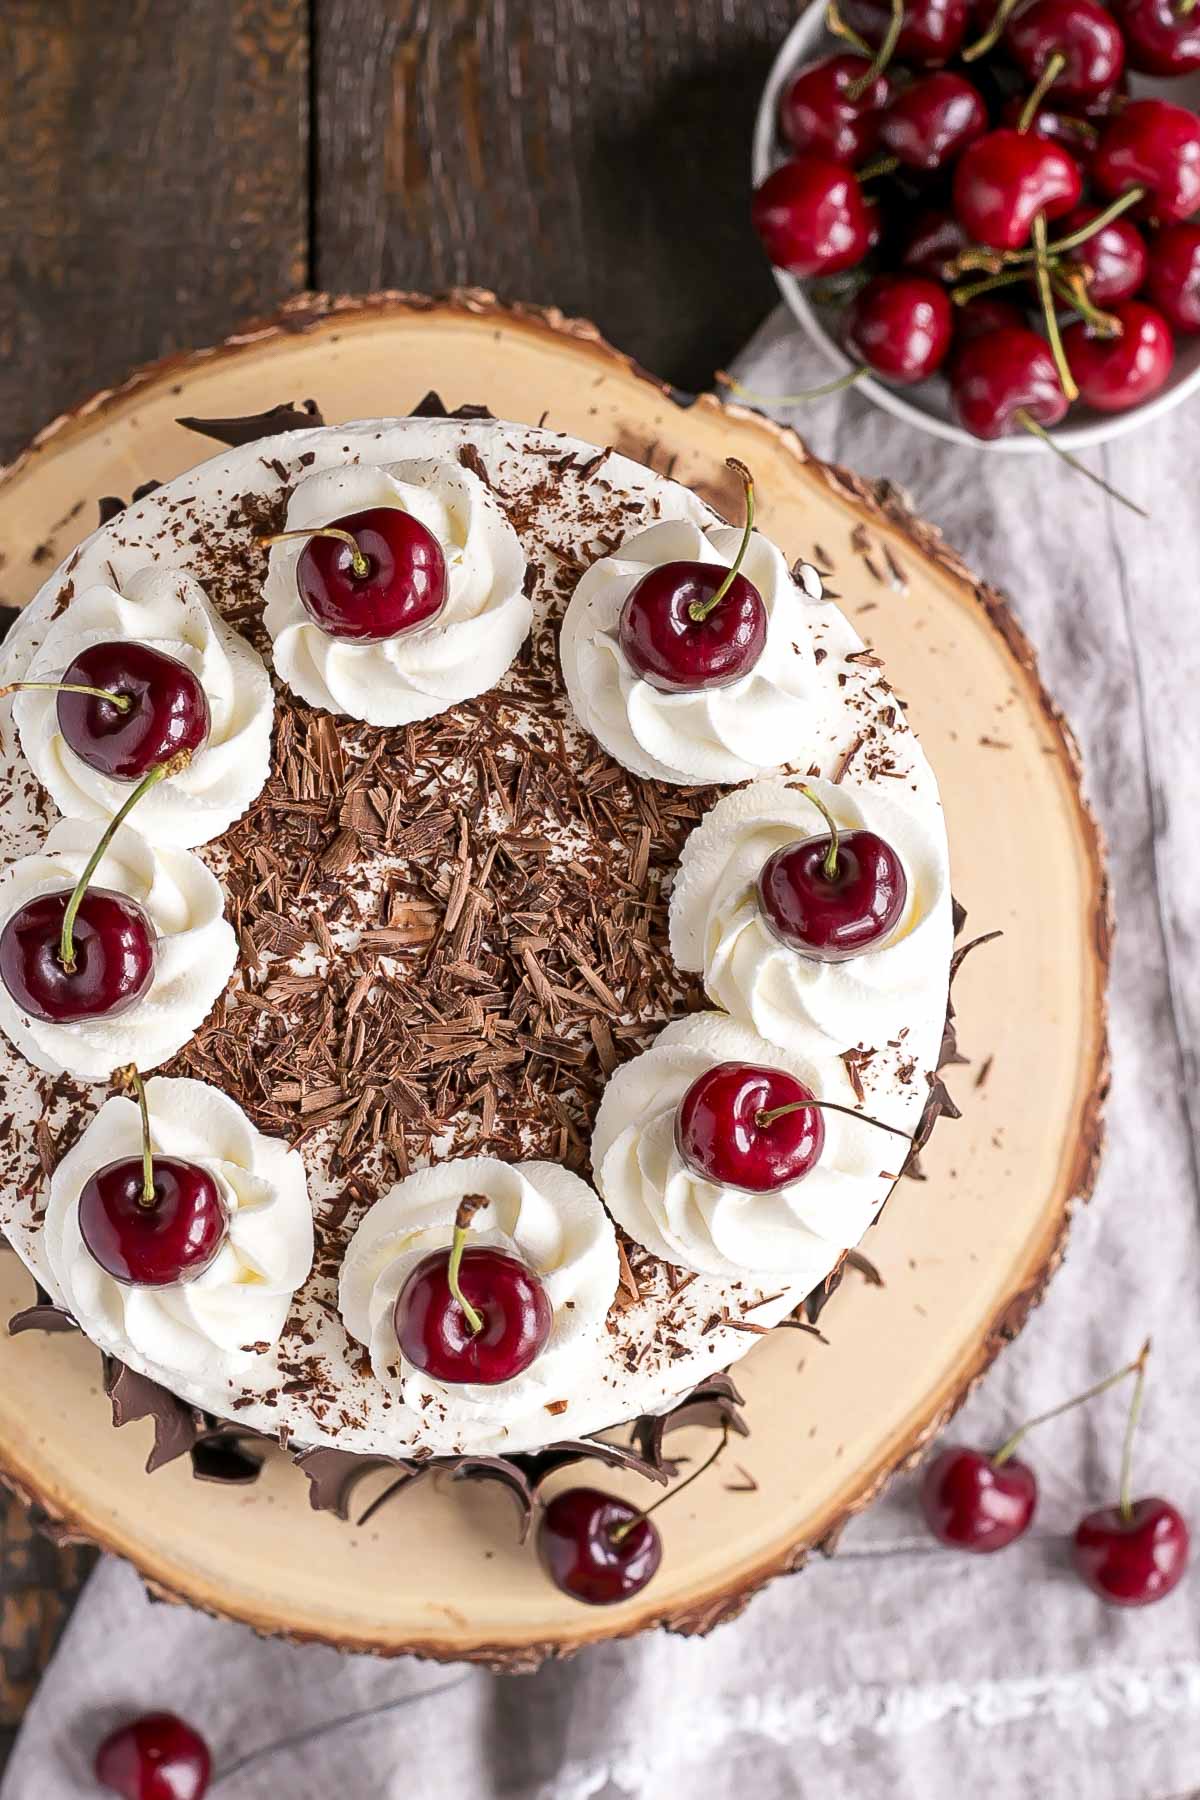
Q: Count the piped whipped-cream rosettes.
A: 8